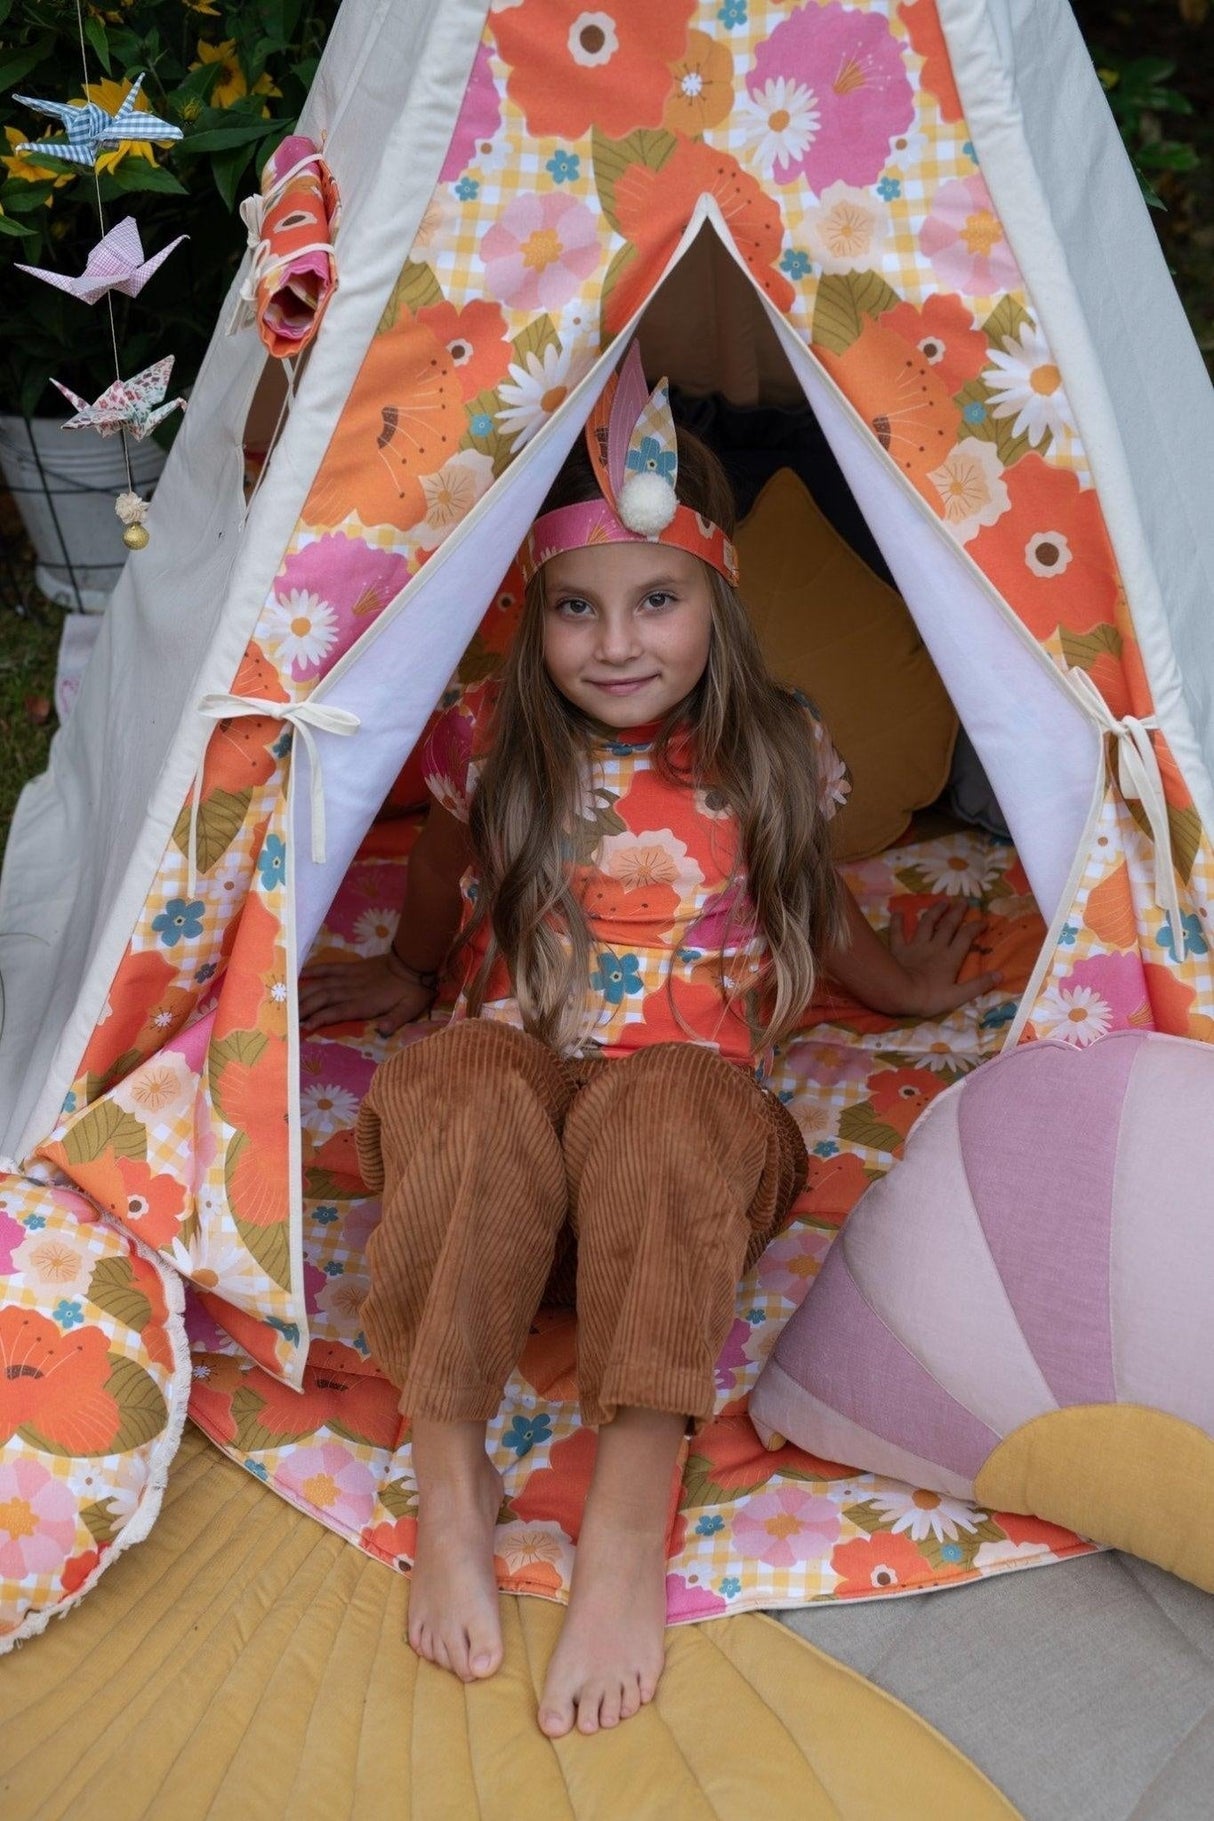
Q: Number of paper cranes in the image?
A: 3